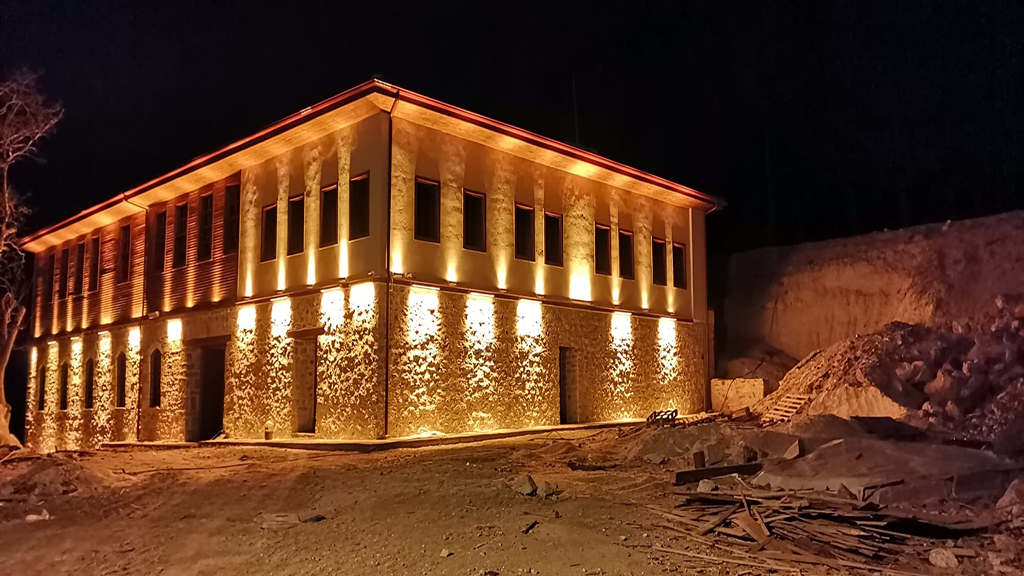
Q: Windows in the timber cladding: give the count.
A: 9